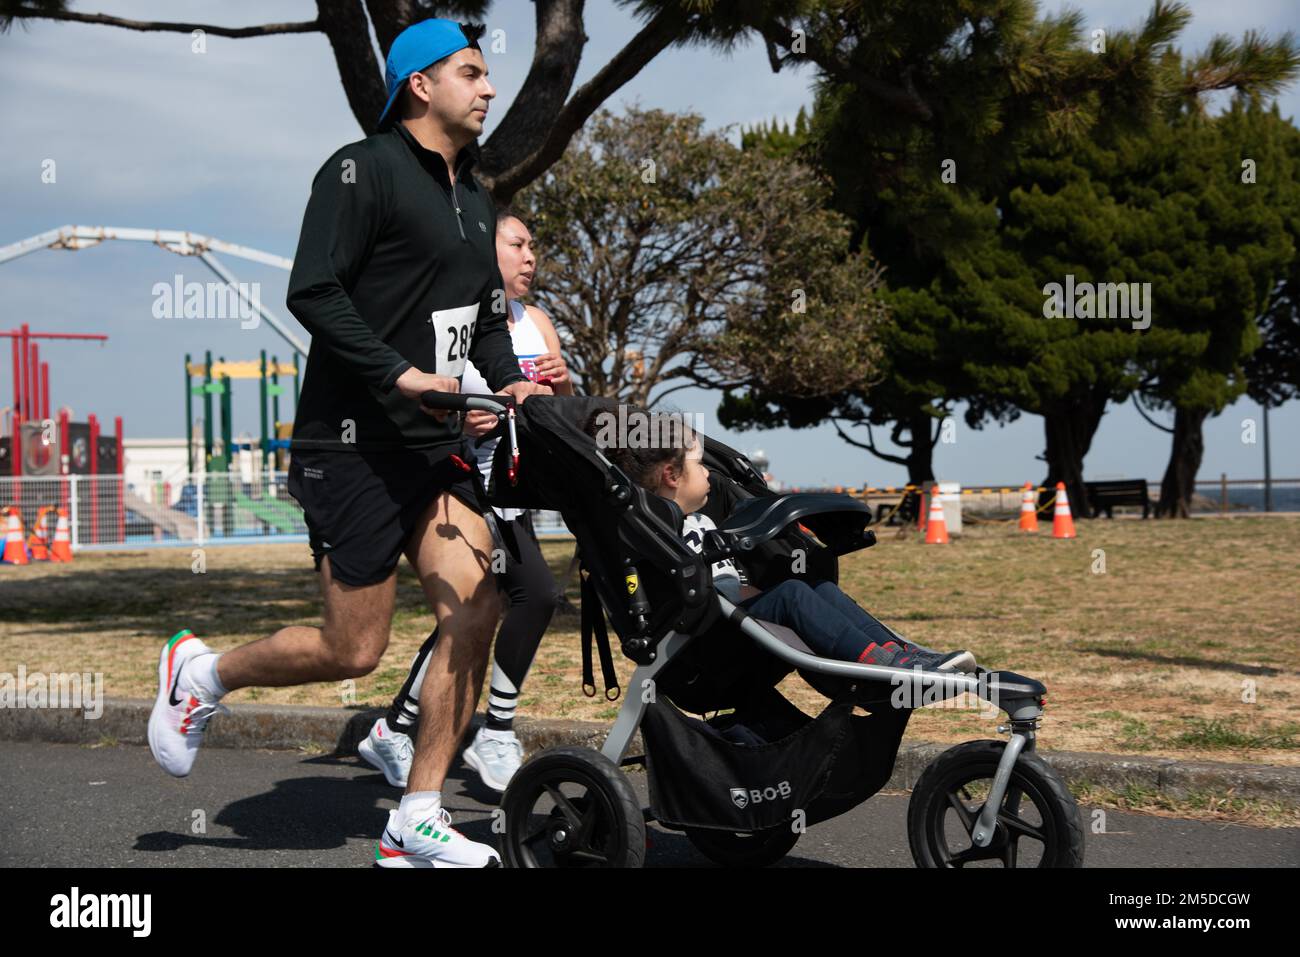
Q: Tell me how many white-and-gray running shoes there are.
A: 2